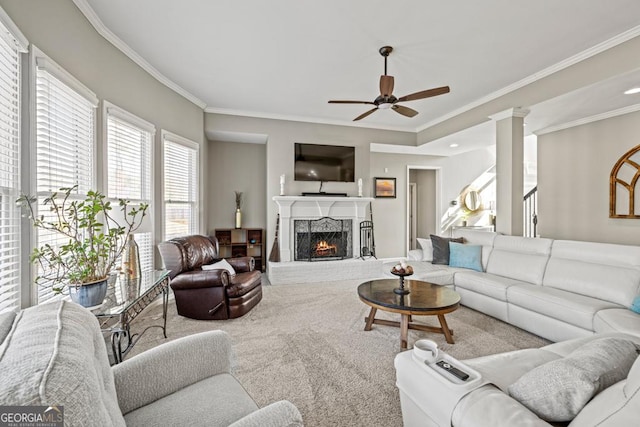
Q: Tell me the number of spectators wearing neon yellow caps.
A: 0